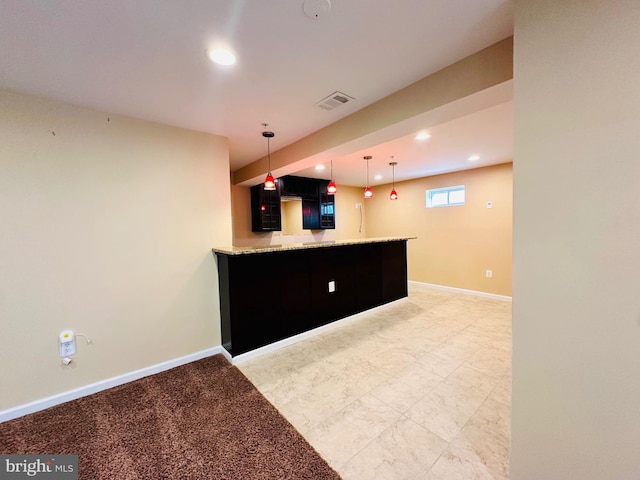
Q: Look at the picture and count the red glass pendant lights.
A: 4